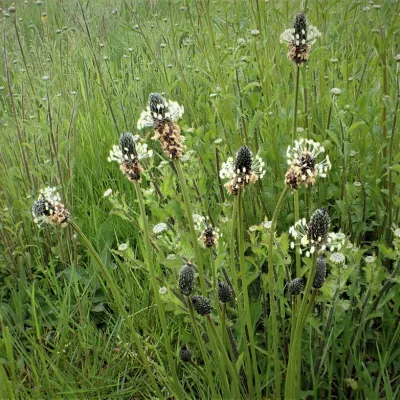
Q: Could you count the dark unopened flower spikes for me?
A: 6